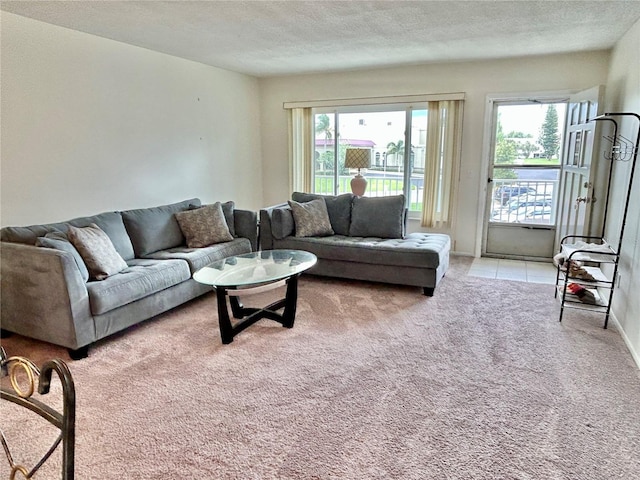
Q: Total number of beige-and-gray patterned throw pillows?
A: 3